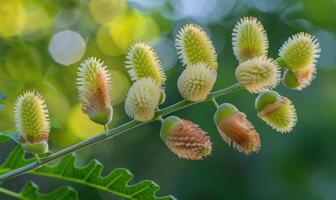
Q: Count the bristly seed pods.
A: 13